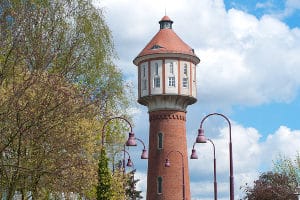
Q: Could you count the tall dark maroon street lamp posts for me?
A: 6